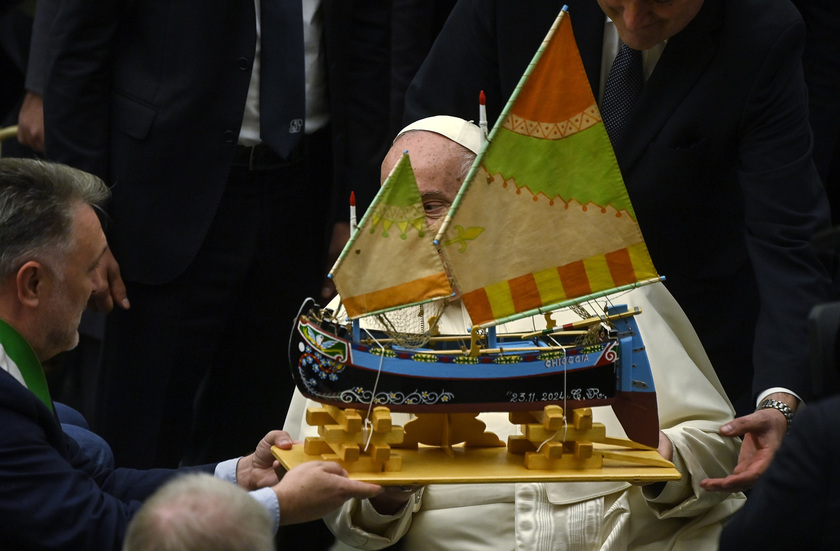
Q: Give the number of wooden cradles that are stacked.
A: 2